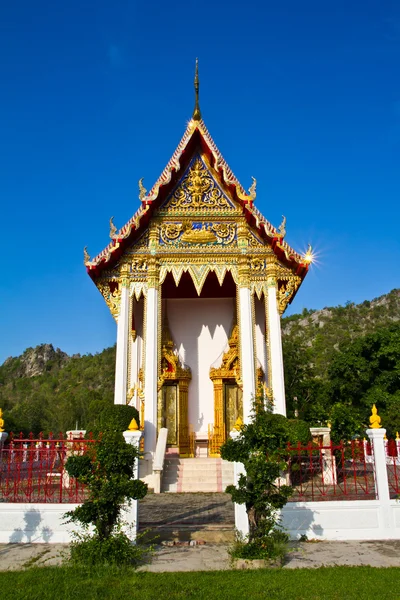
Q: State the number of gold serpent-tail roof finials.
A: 6